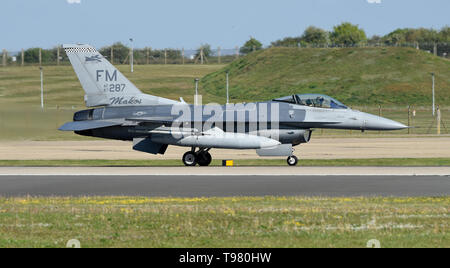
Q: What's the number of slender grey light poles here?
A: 5